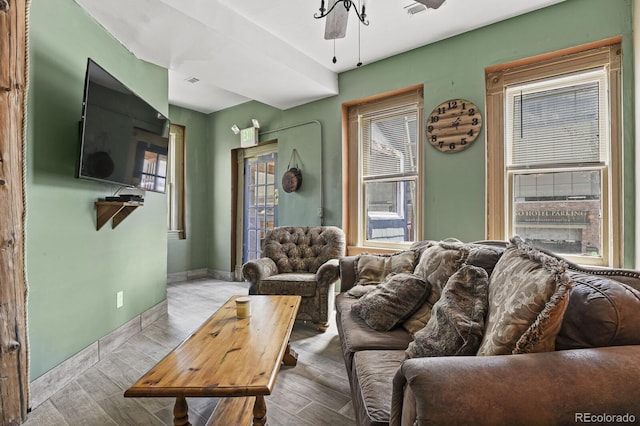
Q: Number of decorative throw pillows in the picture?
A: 5